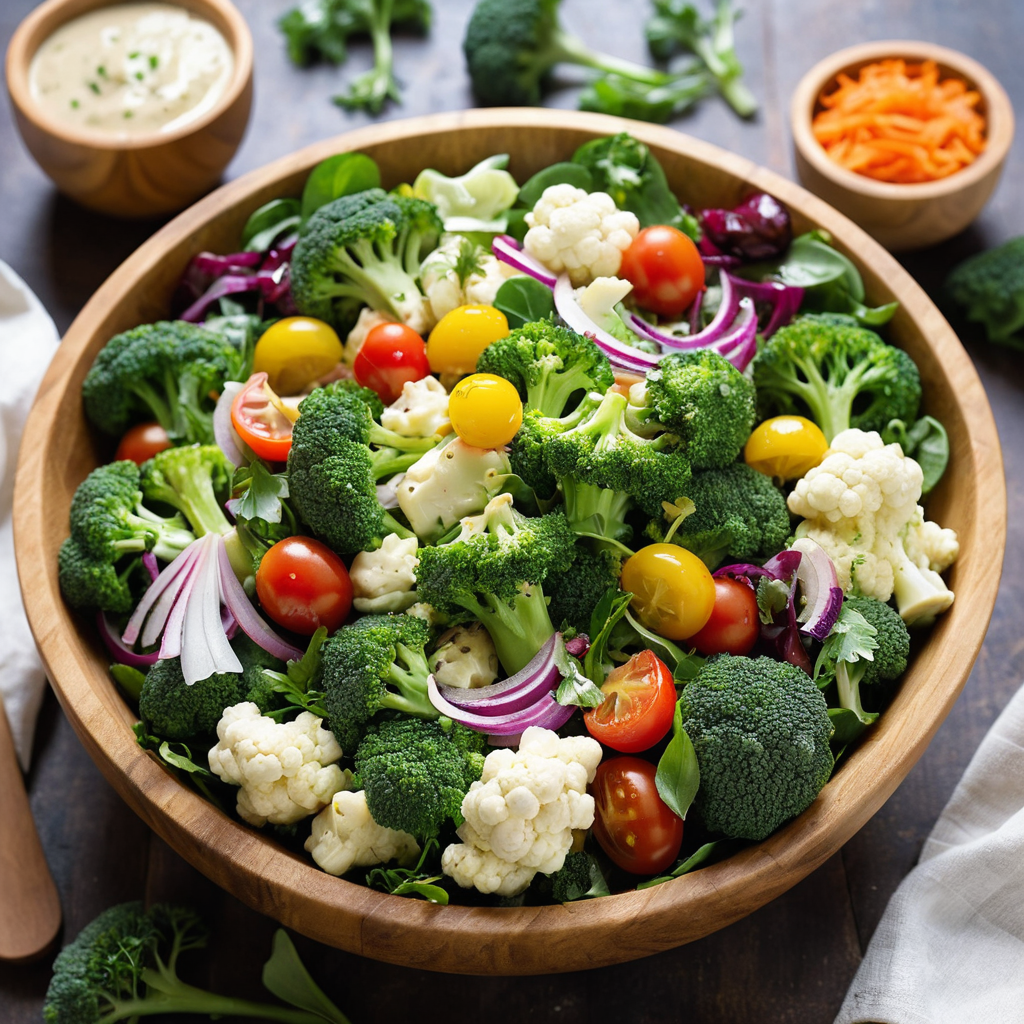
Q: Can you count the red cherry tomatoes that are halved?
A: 2